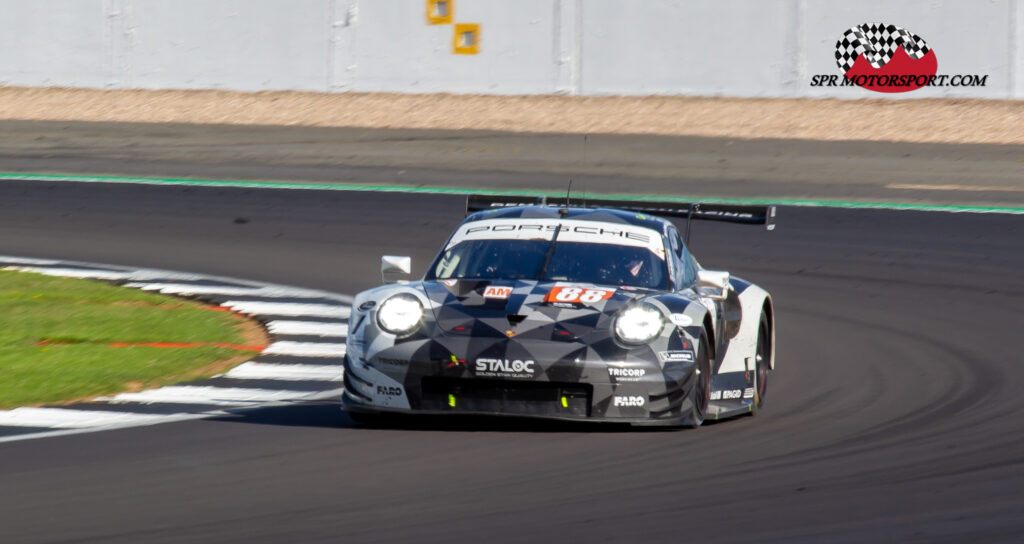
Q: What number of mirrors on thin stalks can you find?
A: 2